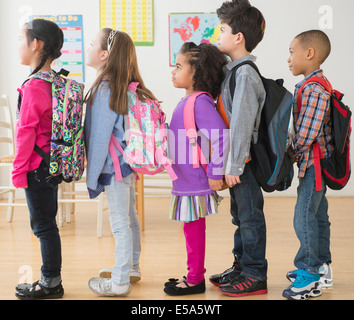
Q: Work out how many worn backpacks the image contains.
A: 5